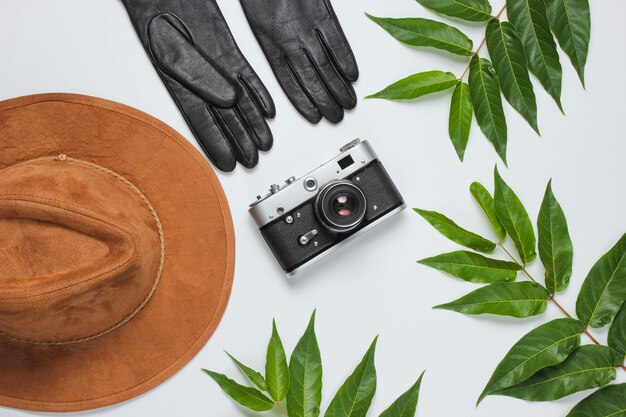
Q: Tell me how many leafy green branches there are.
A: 3